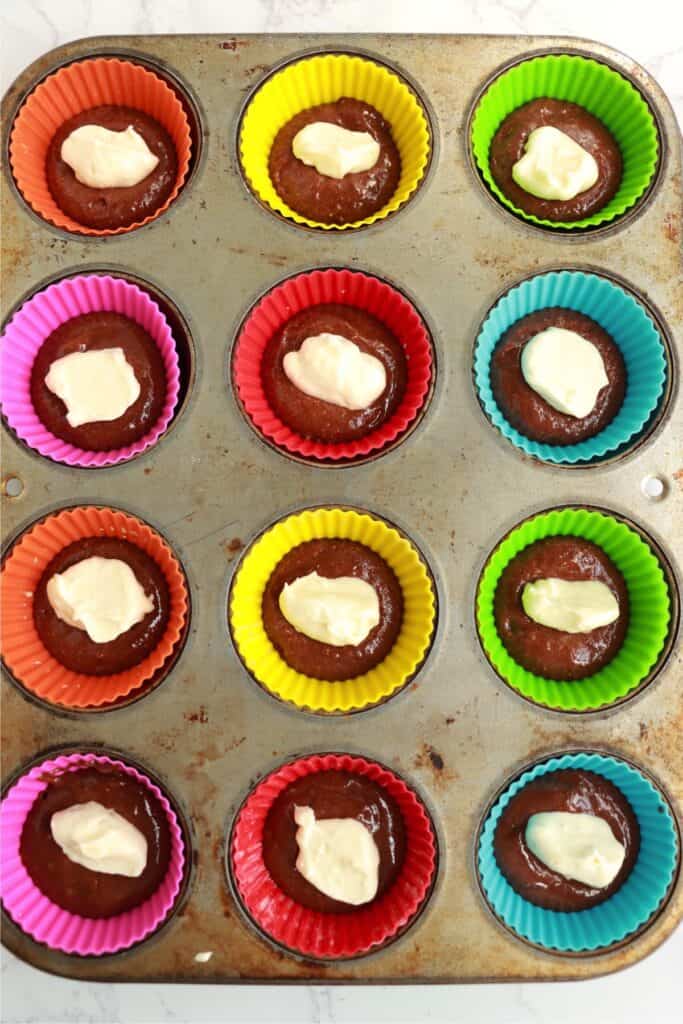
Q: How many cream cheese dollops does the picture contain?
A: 12